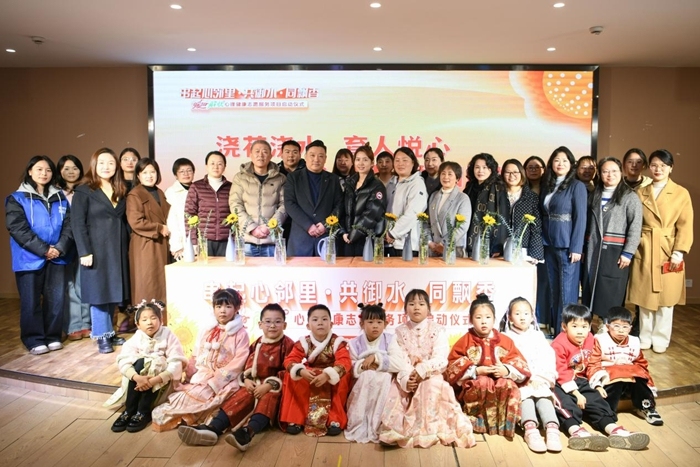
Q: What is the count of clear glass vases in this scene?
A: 9